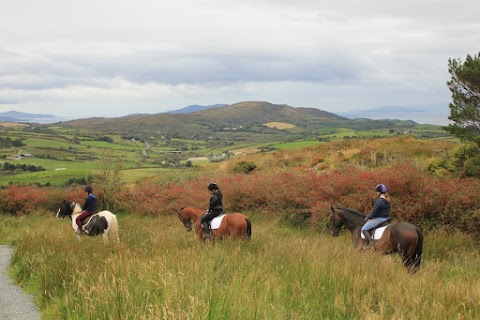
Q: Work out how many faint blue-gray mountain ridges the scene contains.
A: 3